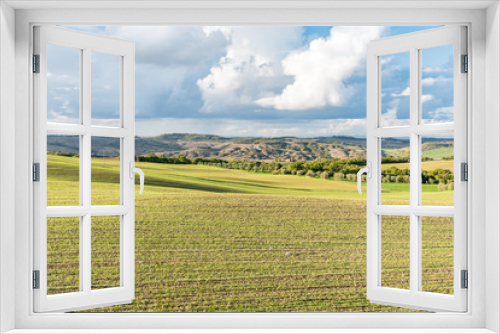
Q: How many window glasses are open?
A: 2